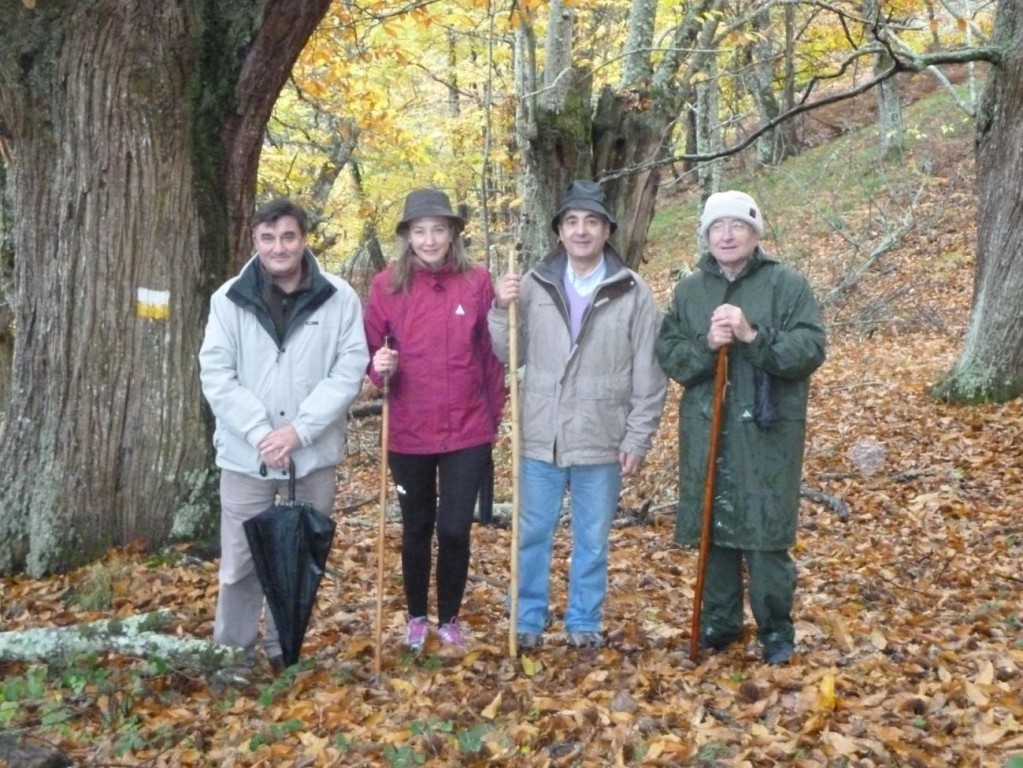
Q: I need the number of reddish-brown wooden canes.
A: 1